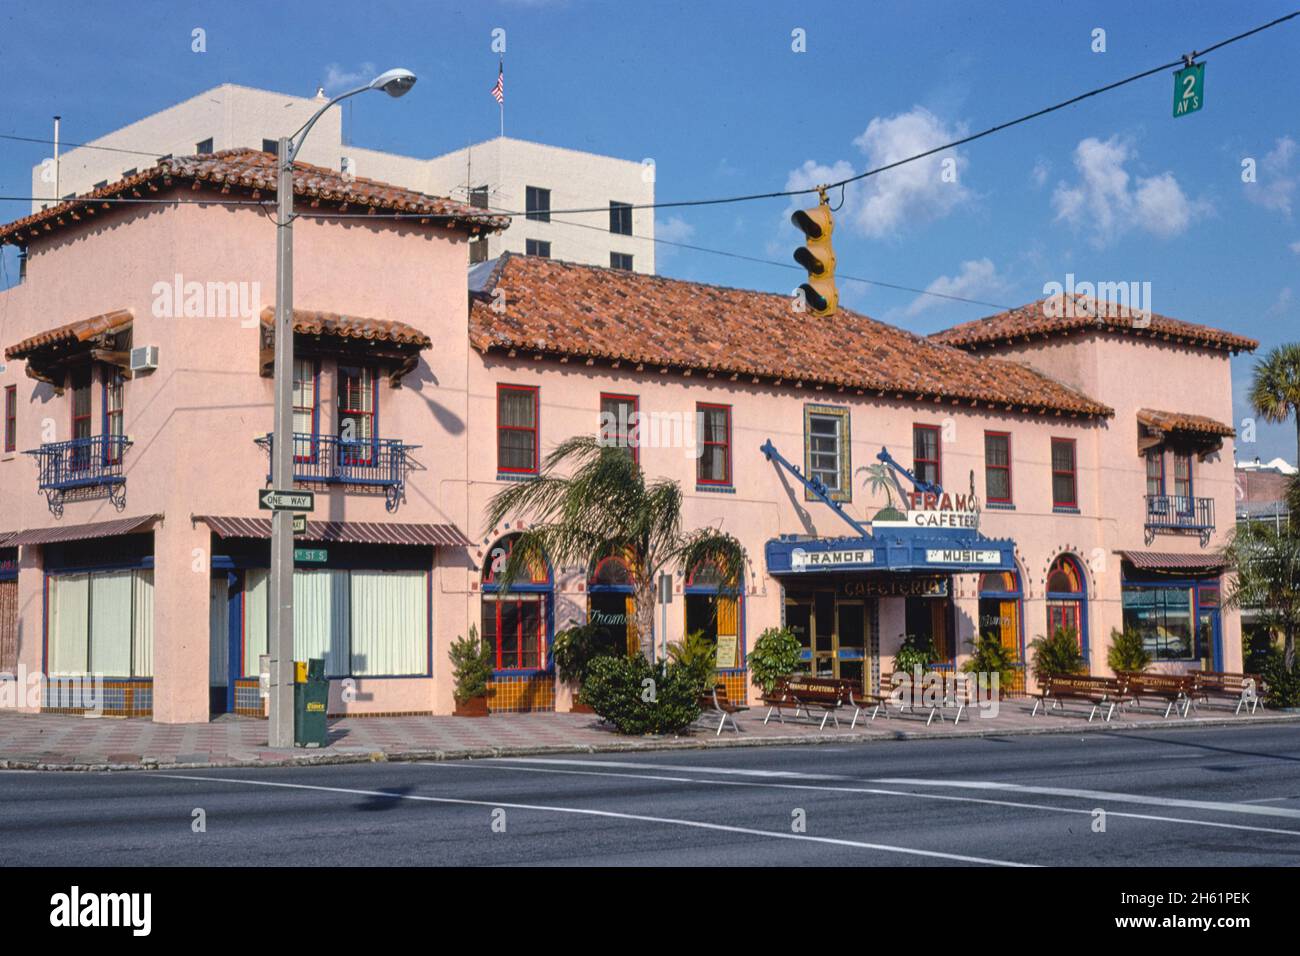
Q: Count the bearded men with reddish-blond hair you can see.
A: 0